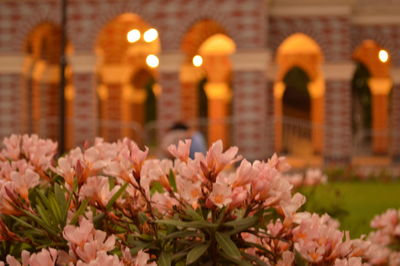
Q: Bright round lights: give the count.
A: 5